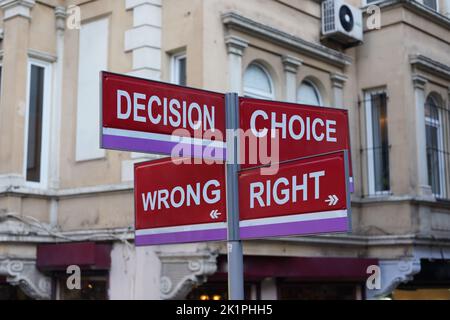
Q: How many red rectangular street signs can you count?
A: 4